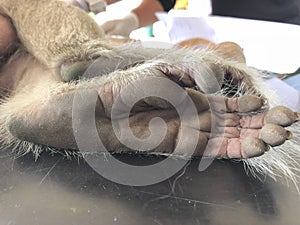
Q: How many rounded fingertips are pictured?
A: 4